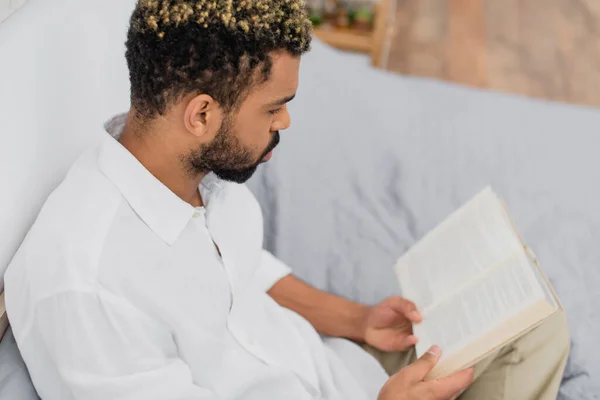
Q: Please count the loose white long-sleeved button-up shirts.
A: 1